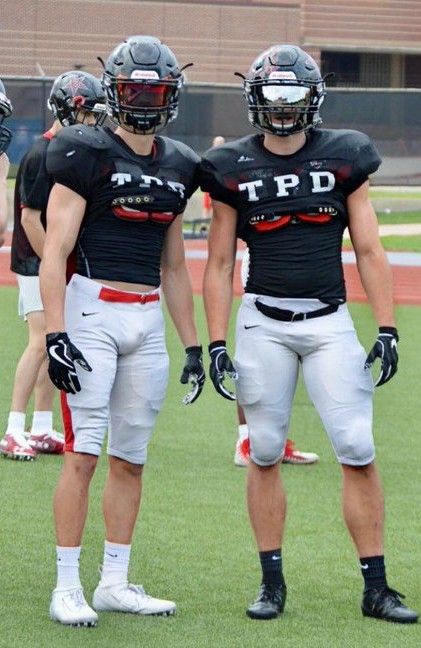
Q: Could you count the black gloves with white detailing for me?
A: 4